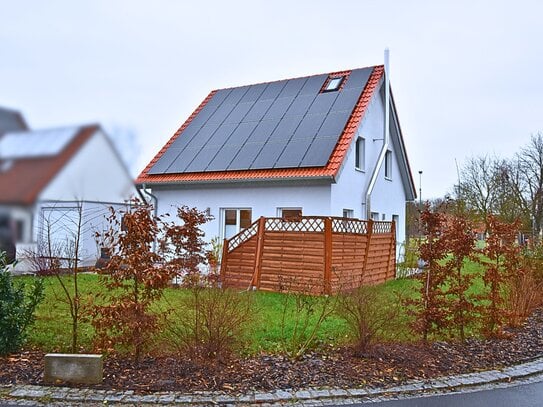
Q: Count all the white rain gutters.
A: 1